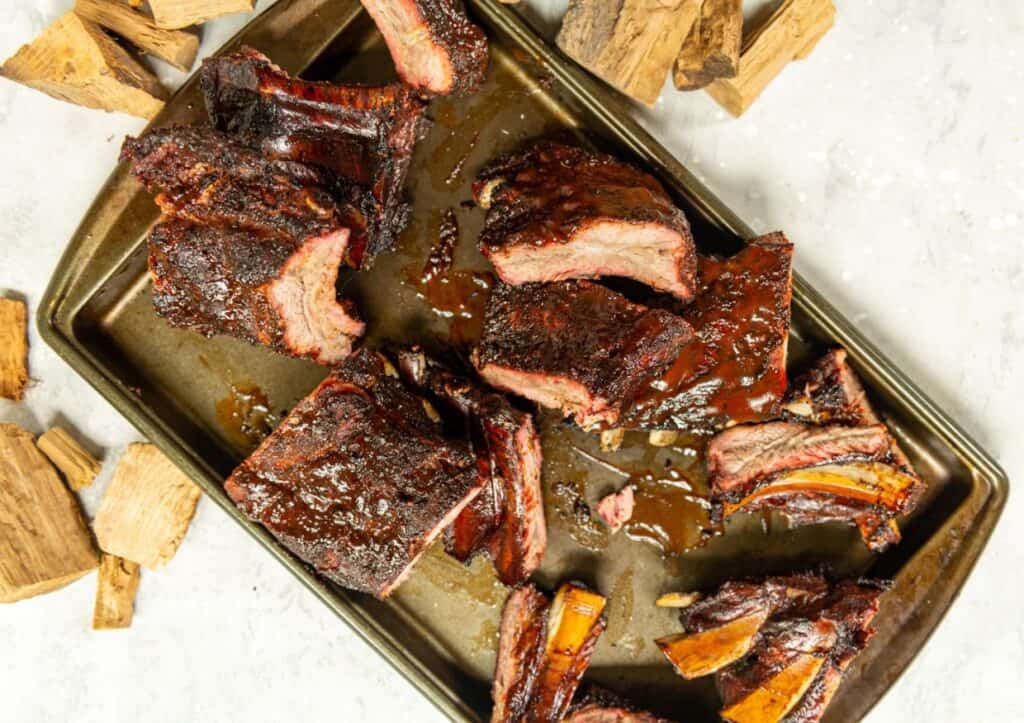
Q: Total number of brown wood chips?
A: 11